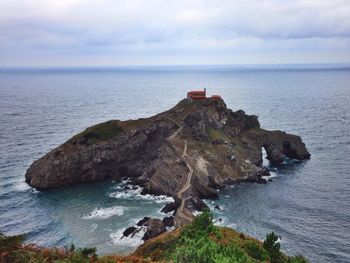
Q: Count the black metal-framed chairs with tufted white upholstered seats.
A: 0